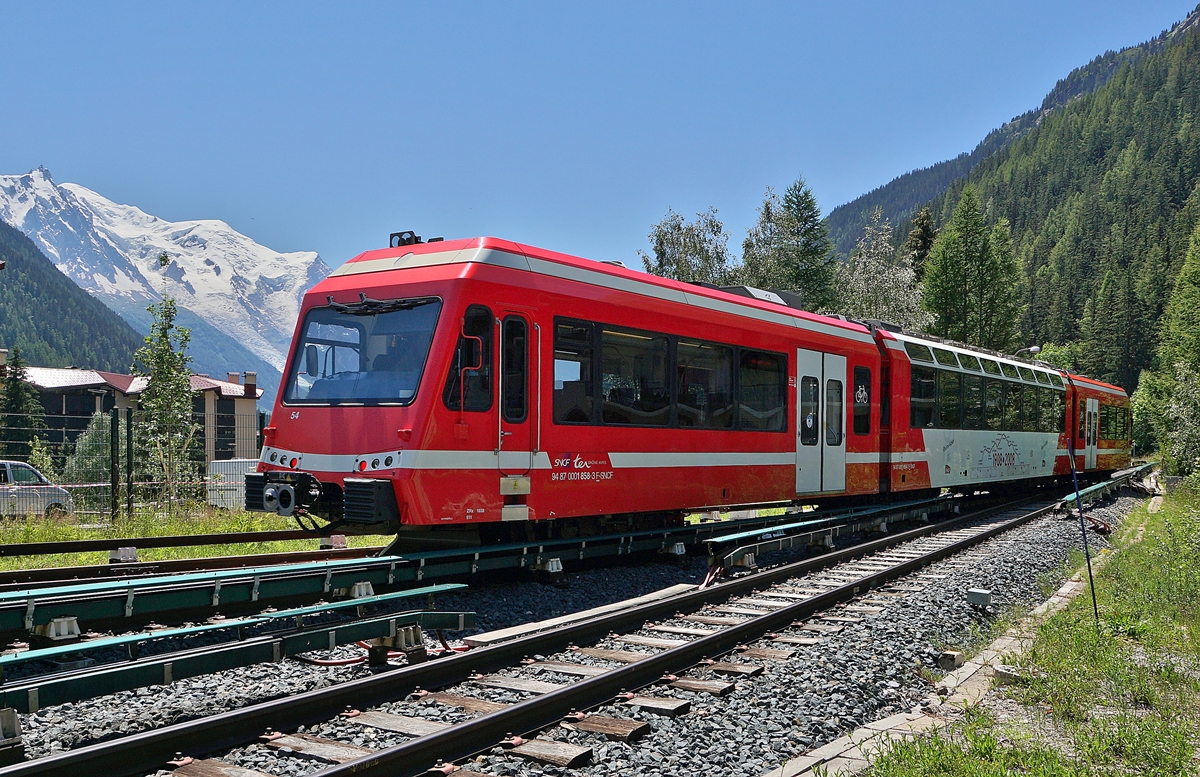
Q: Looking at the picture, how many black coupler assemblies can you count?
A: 1